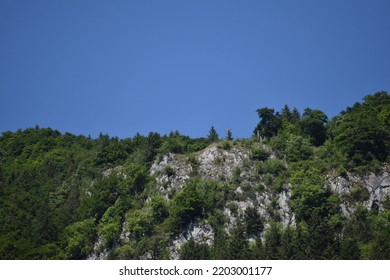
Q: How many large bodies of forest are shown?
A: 1